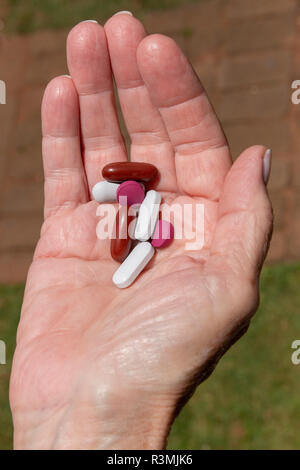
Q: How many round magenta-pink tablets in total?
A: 2